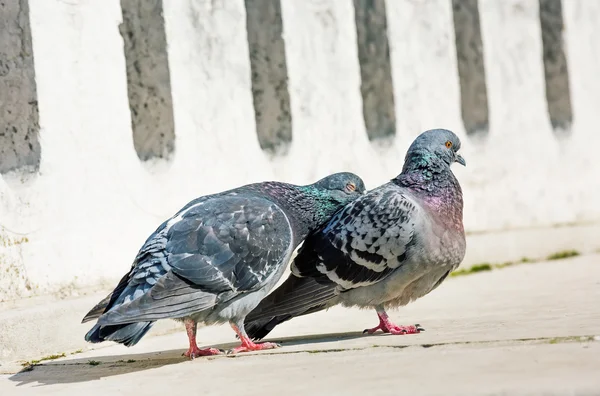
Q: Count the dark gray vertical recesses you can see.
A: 6